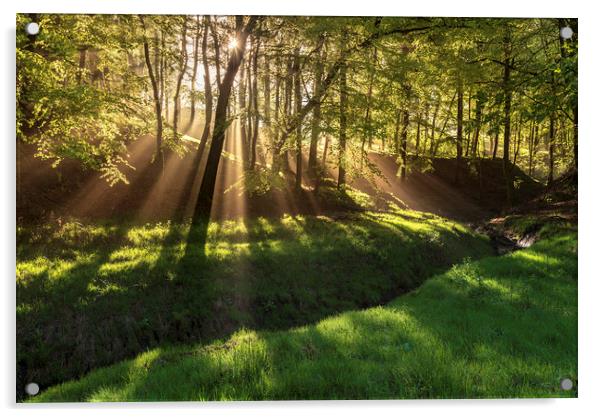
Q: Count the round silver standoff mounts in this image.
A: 4